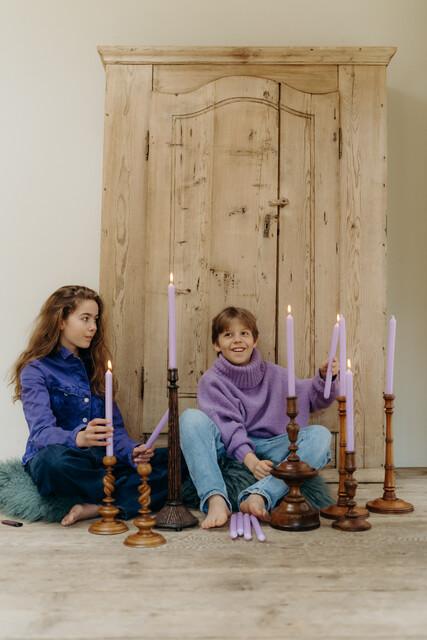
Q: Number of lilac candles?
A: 12